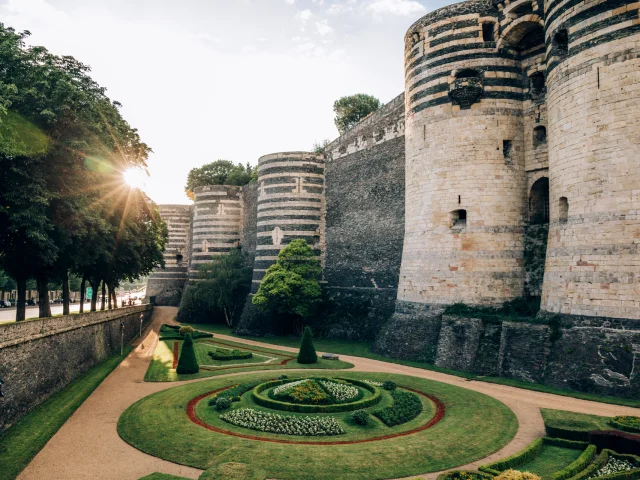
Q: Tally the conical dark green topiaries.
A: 2